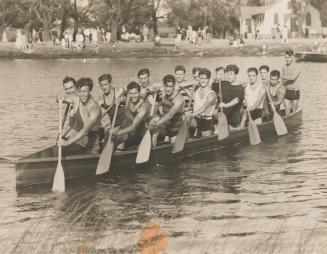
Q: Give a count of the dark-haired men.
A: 15